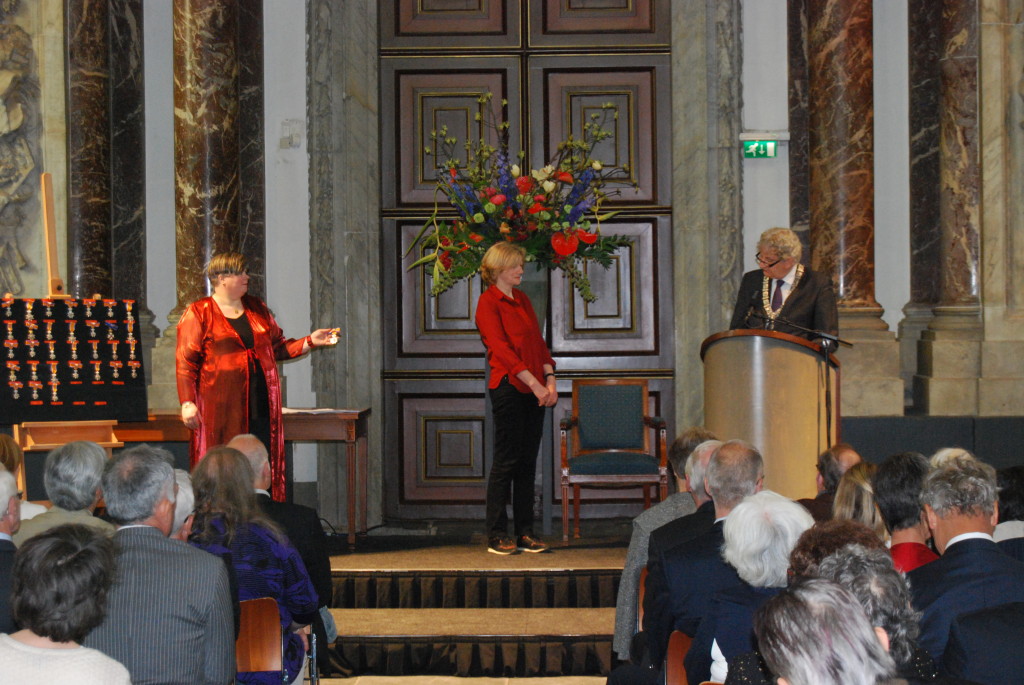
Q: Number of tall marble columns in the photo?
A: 4